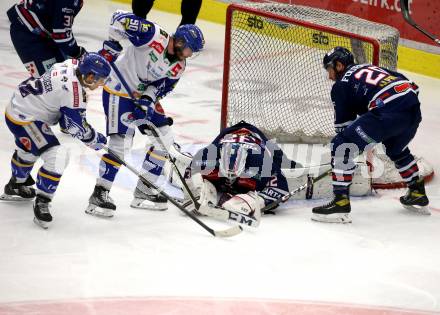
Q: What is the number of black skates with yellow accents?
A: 2